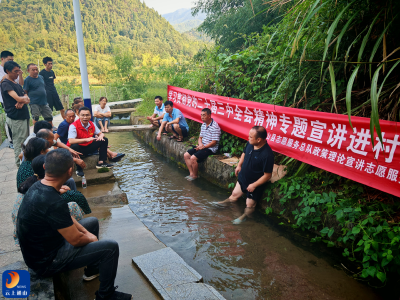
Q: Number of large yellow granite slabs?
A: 0